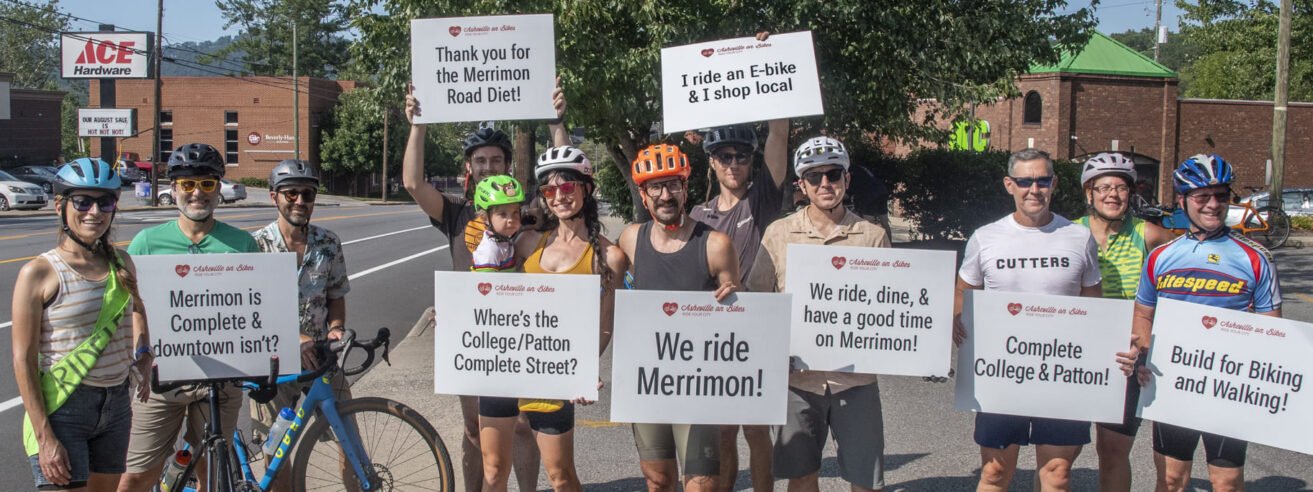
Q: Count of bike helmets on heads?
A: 11